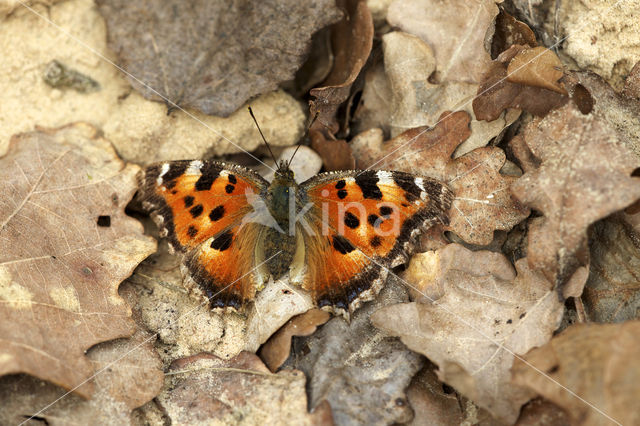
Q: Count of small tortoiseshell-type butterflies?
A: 1